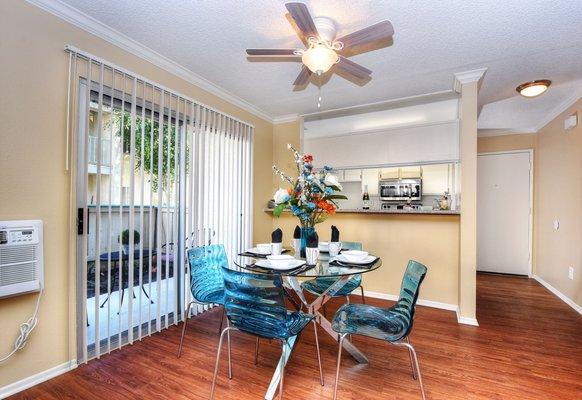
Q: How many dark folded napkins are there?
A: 4